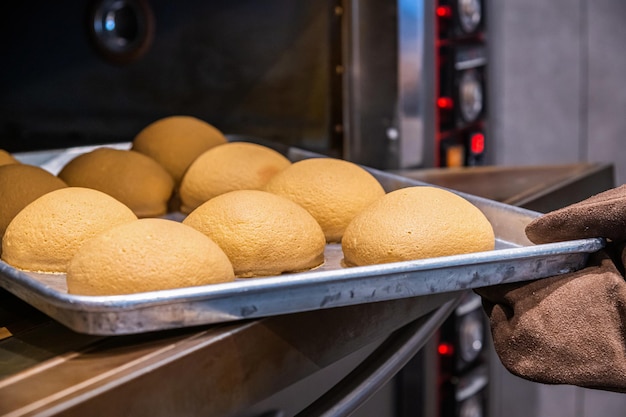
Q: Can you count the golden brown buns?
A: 10